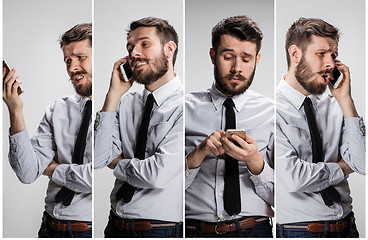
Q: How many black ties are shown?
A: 4